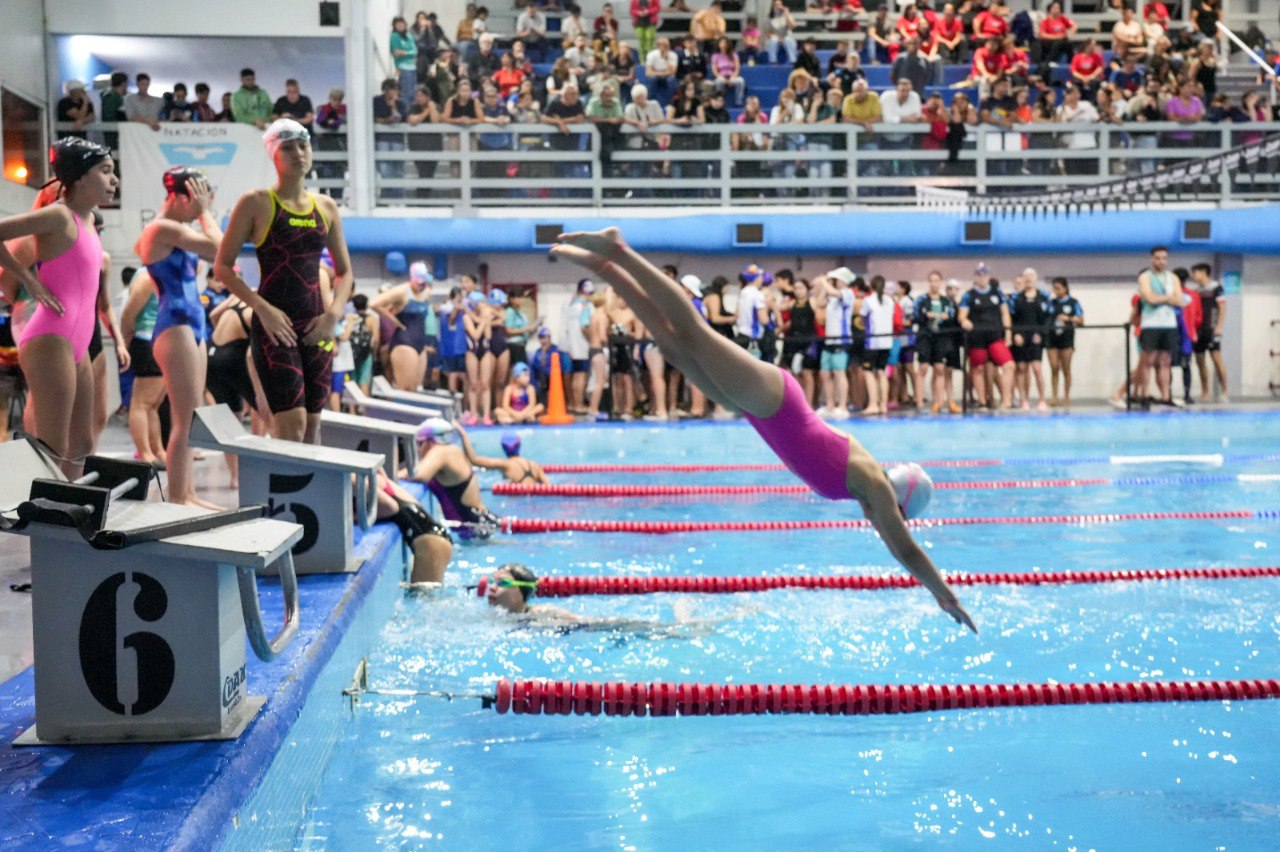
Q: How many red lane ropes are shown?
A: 5